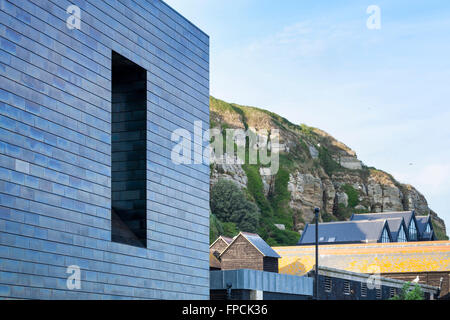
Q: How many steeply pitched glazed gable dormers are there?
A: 4